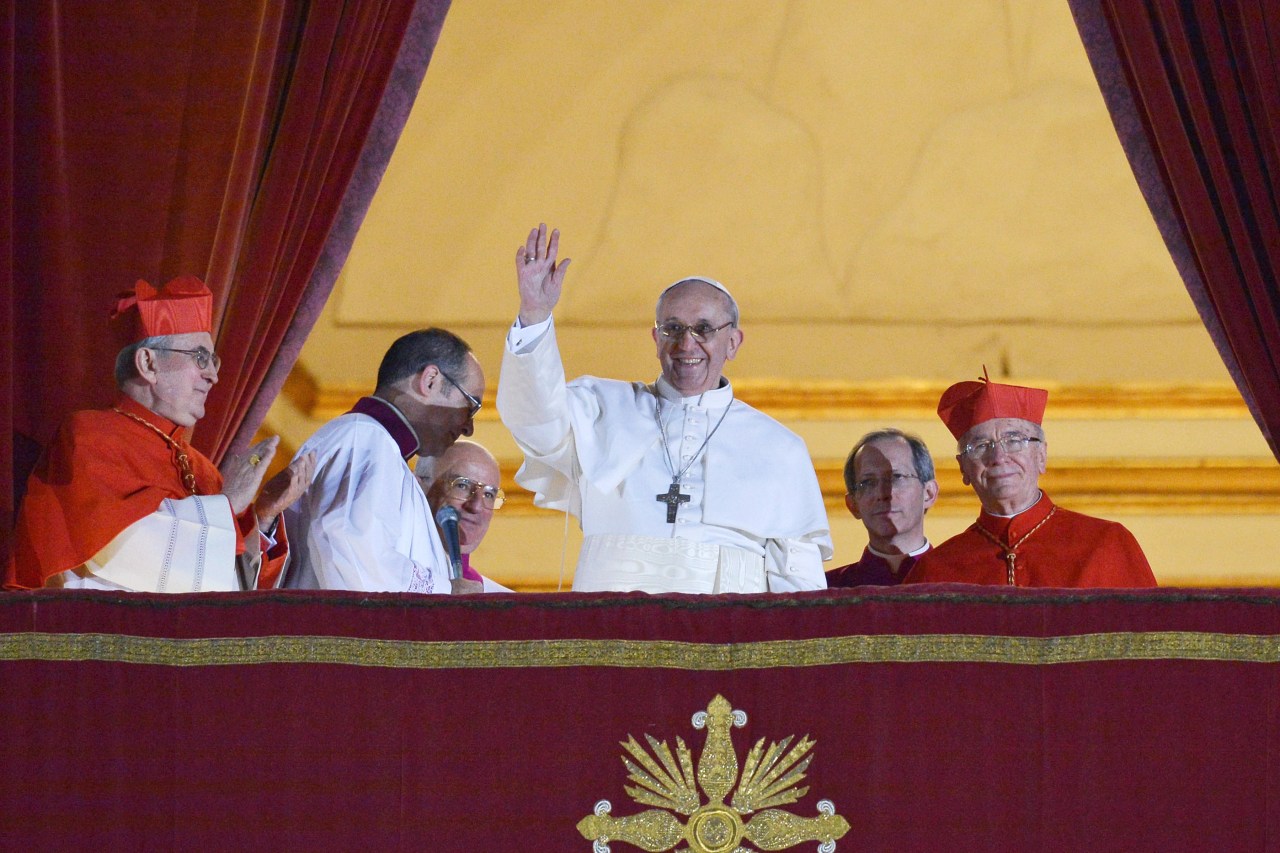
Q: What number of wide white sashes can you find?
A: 1